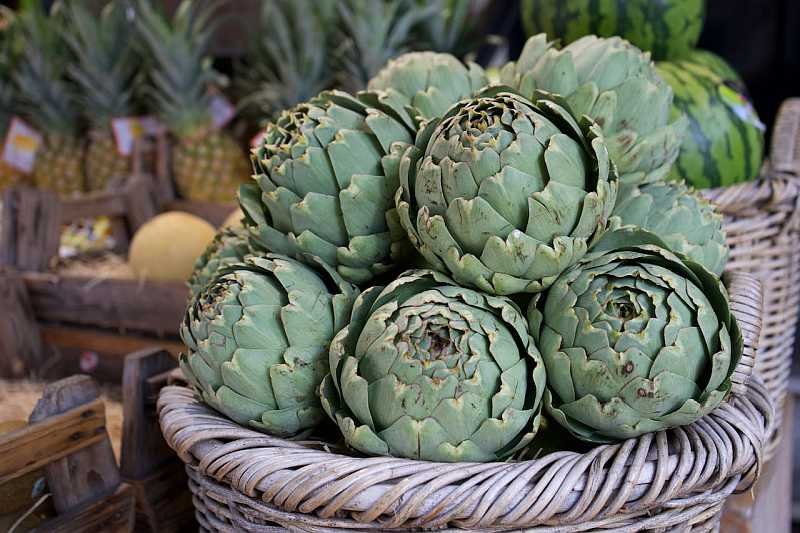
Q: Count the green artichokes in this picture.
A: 9